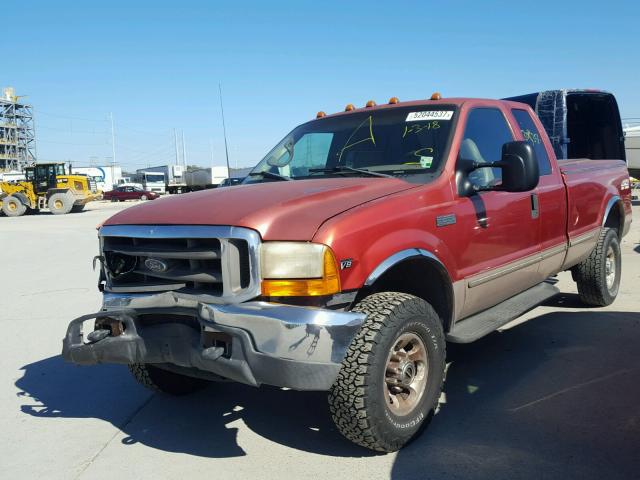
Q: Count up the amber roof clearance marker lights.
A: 5